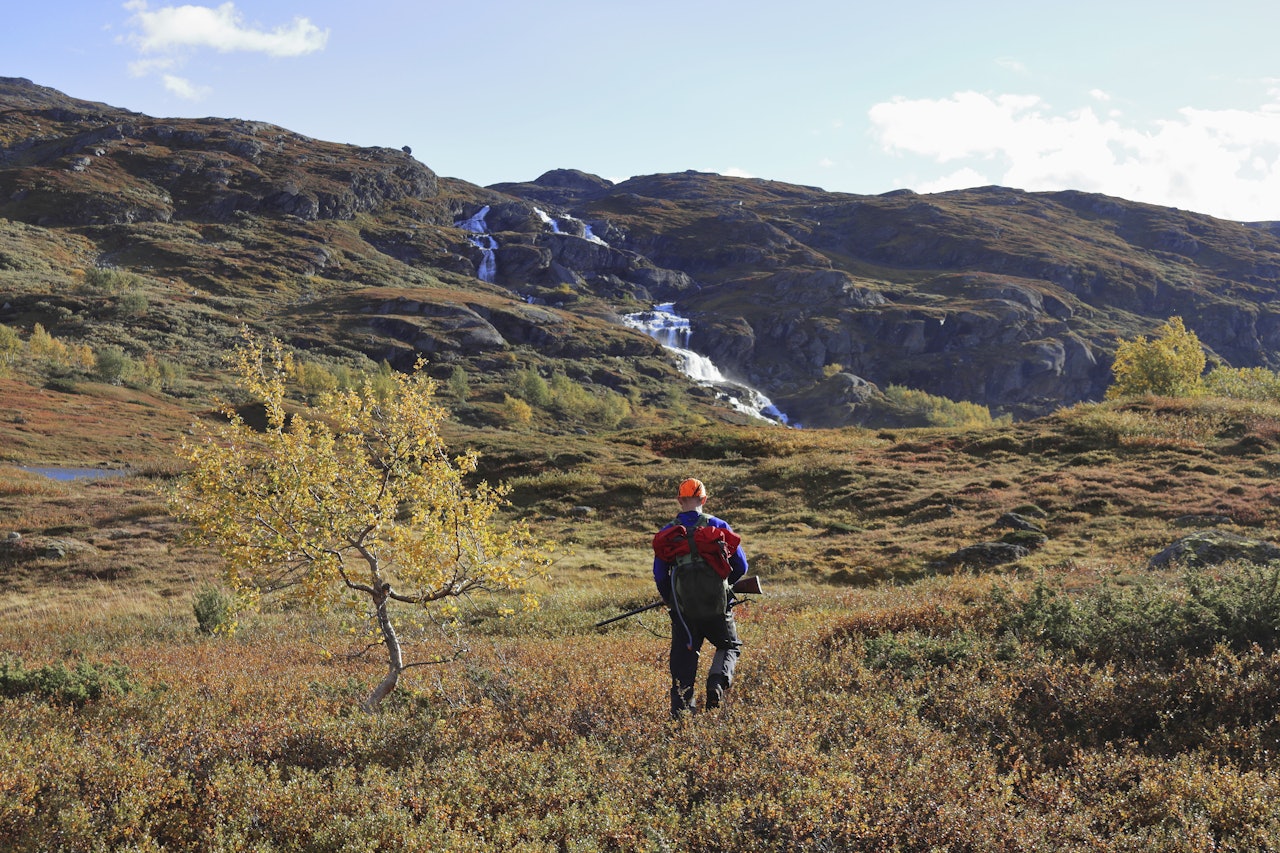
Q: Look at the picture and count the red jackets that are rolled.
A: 1